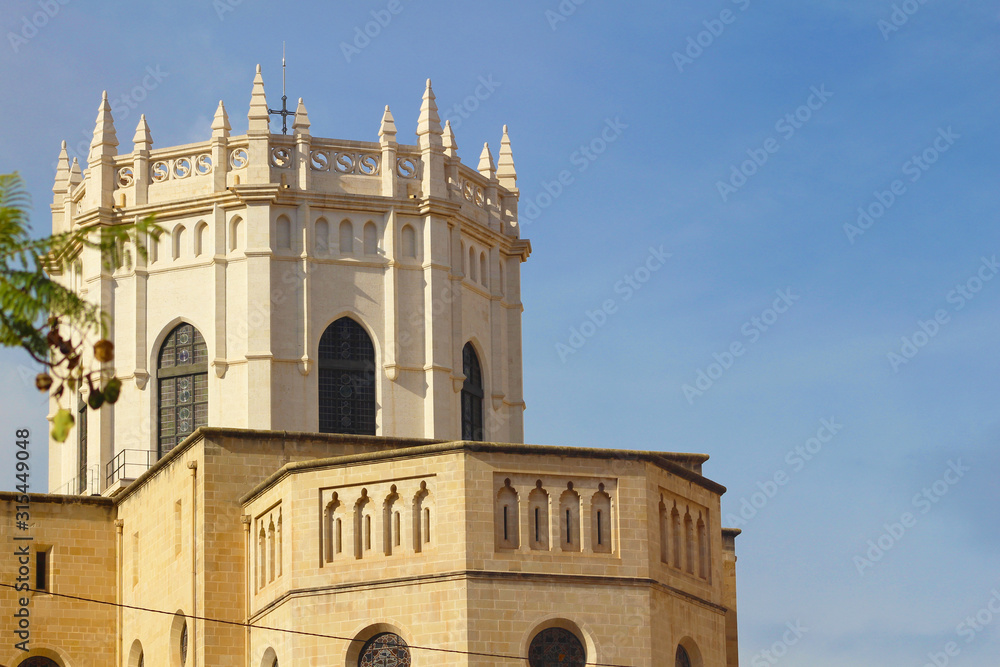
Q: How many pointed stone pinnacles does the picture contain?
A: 12